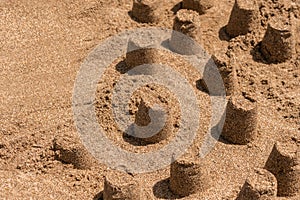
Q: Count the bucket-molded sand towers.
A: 14